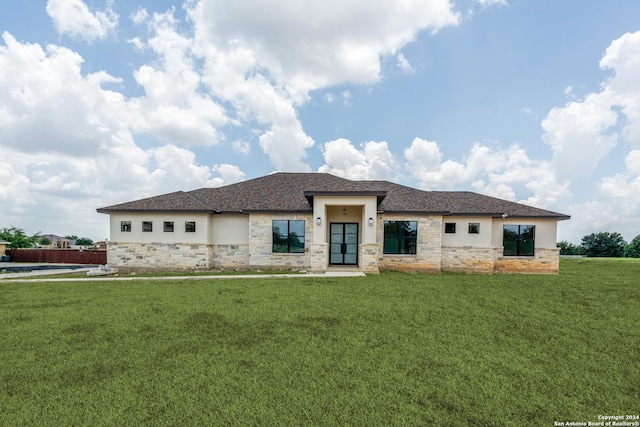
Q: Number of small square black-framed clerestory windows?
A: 6